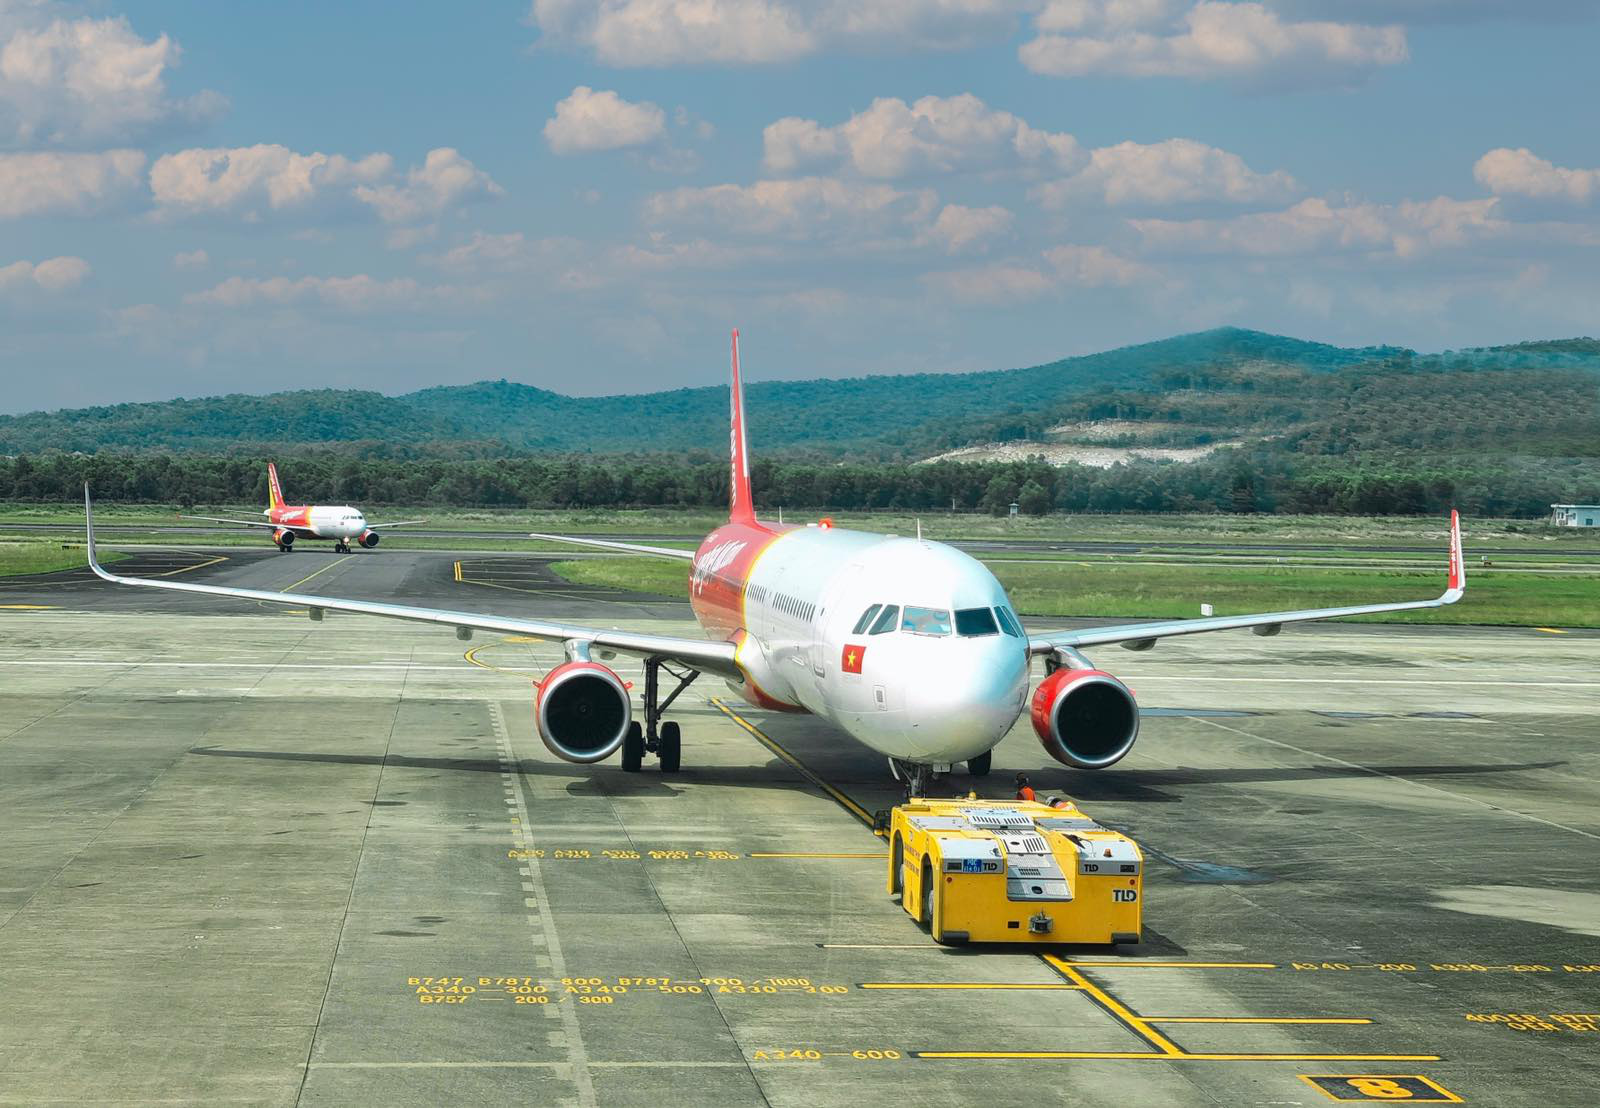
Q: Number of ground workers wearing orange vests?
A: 2